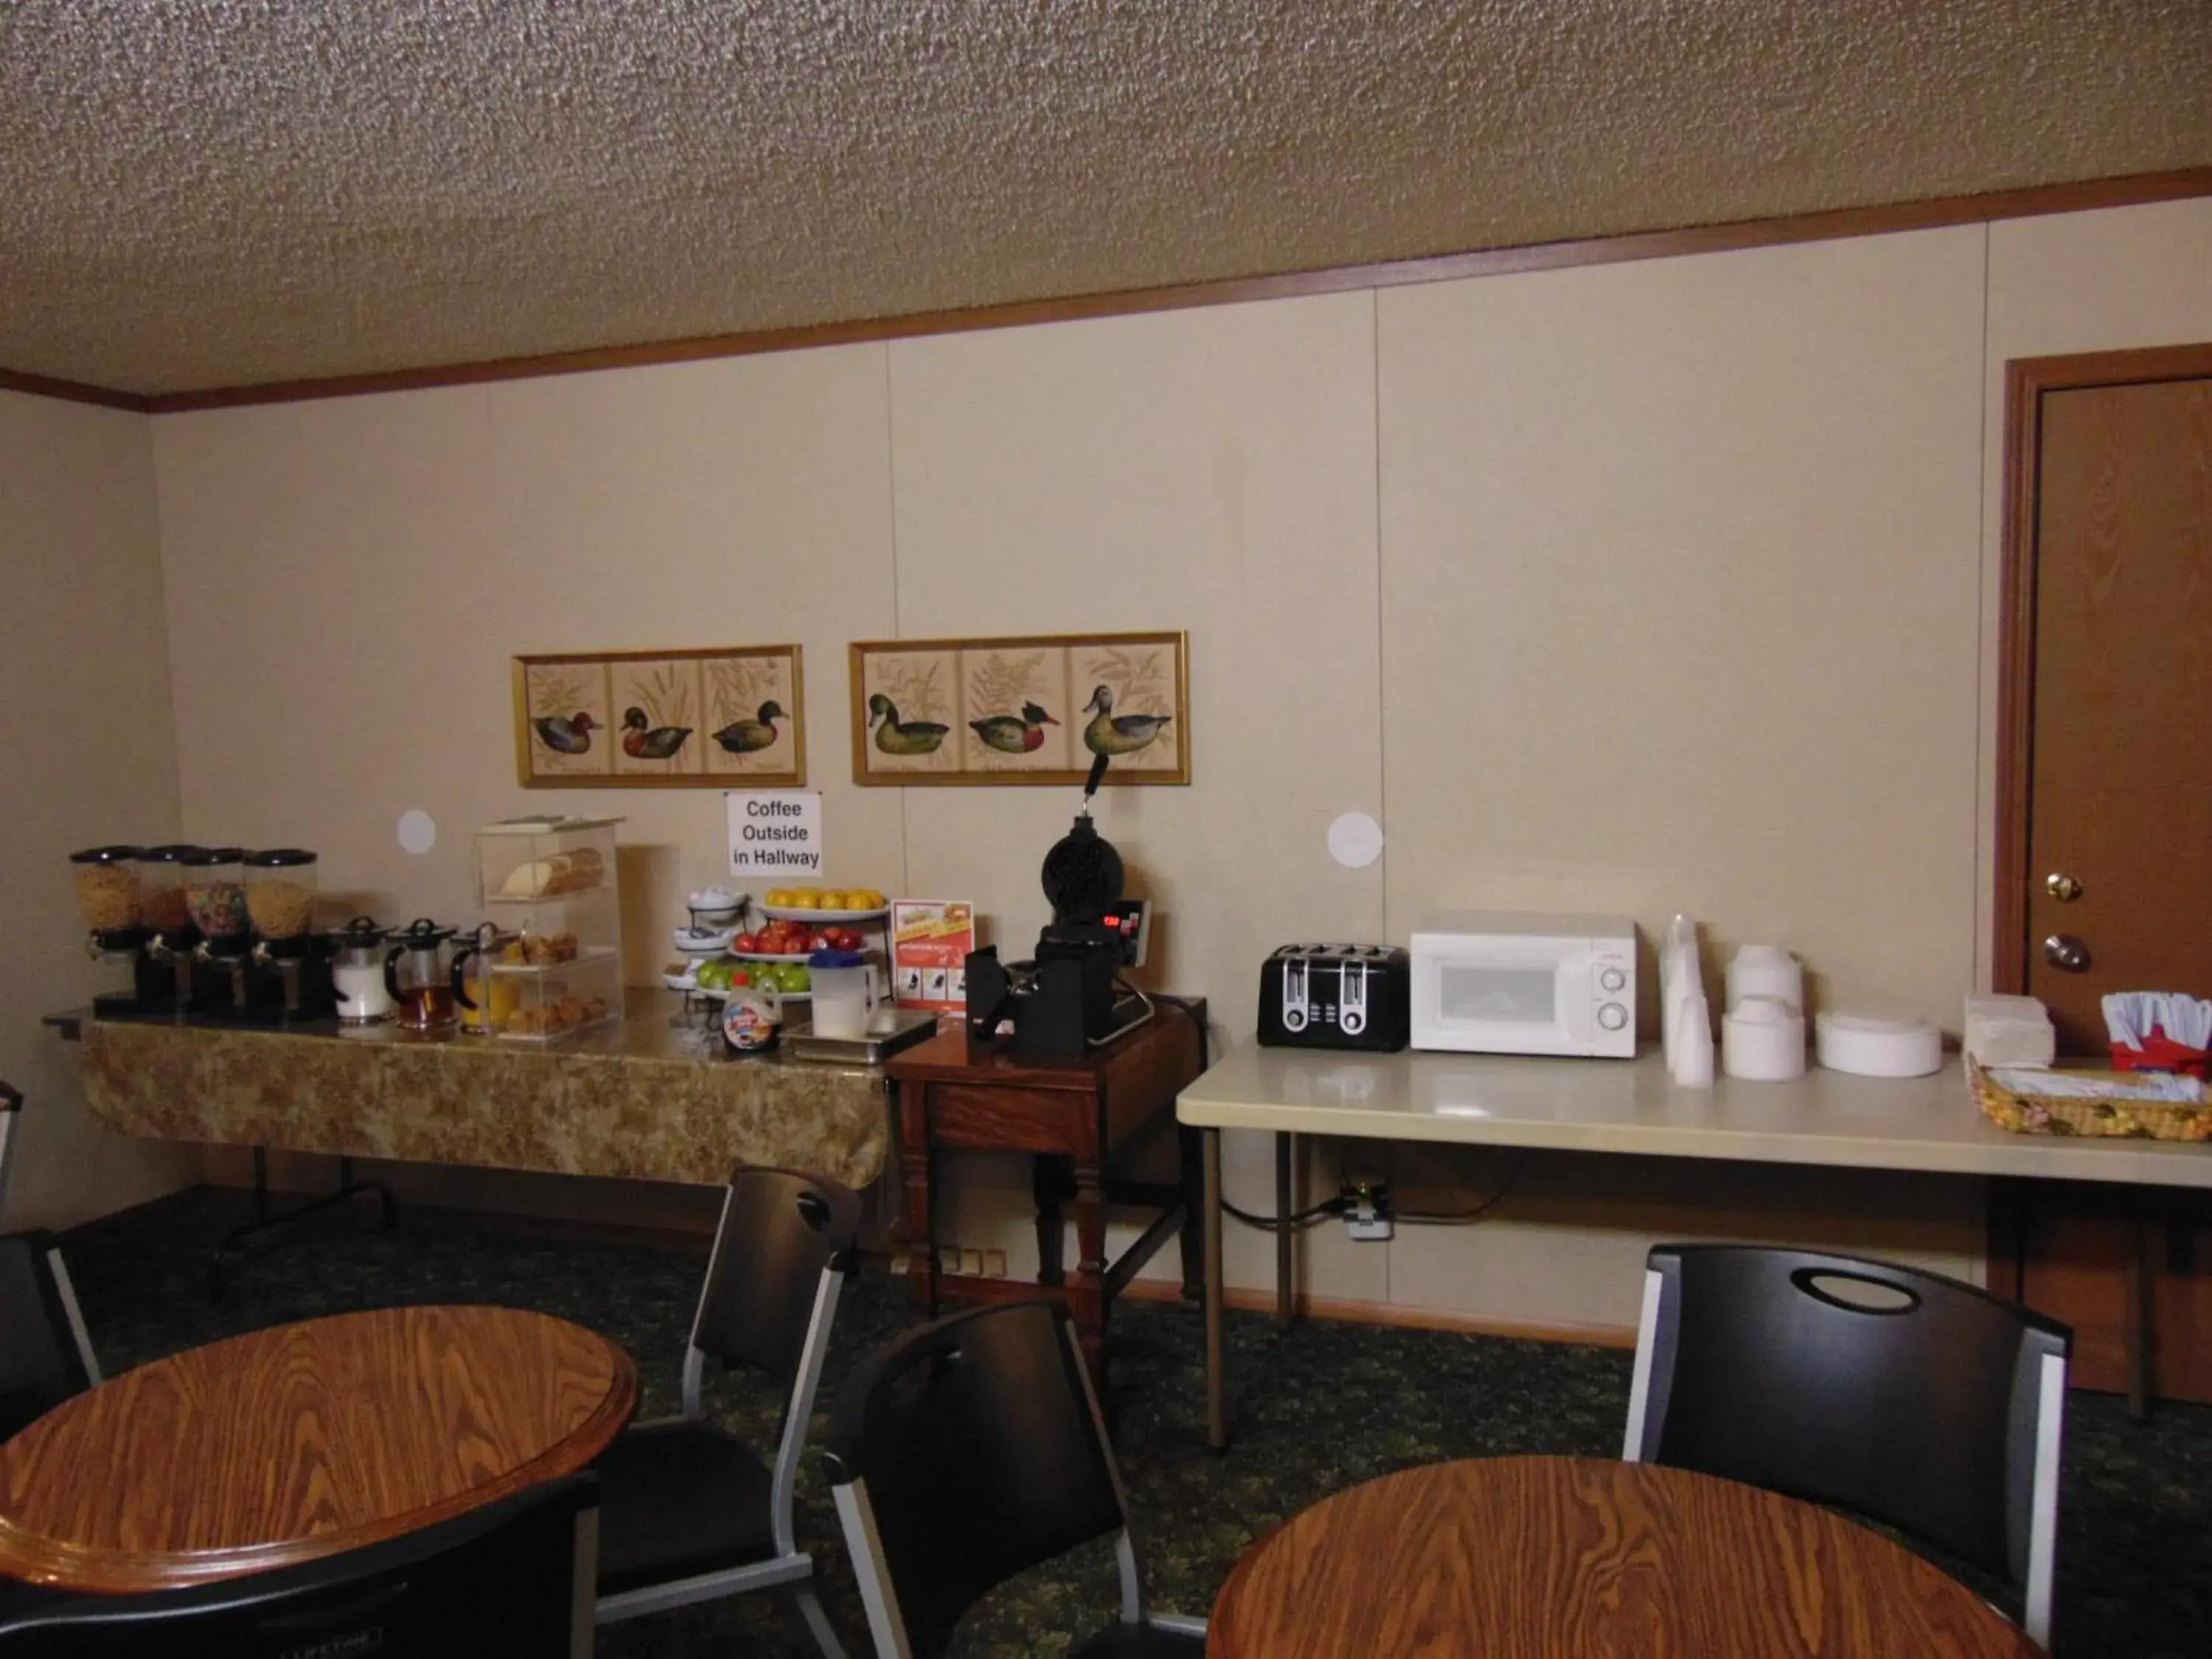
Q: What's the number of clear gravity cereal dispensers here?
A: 4